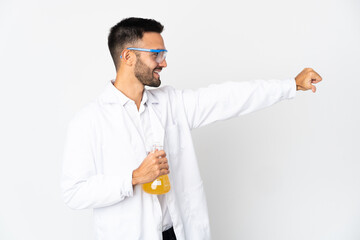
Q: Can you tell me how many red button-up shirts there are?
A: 0